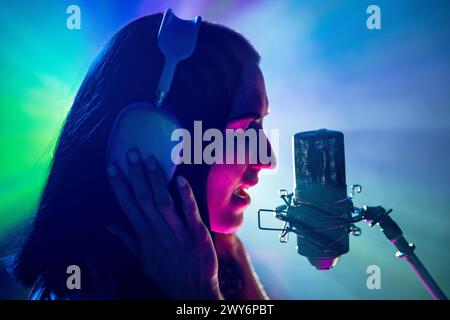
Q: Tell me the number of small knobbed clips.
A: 4